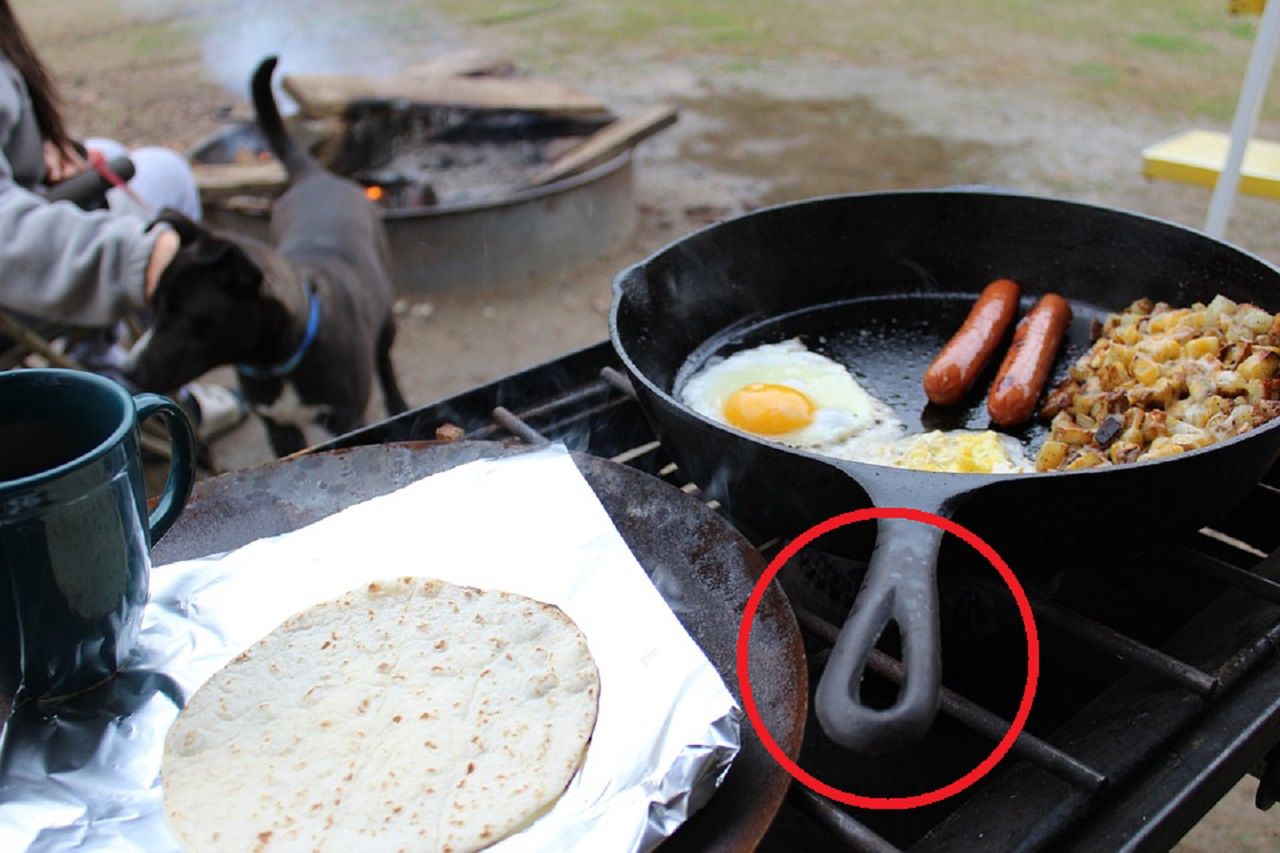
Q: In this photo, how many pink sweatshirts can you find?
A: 0